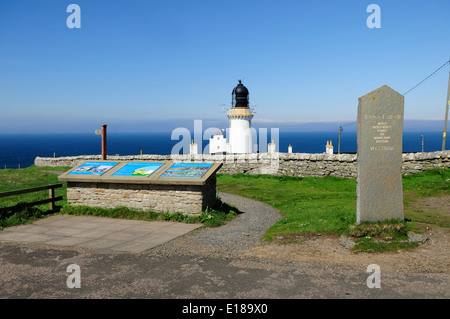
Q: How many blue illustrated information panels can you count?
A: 3